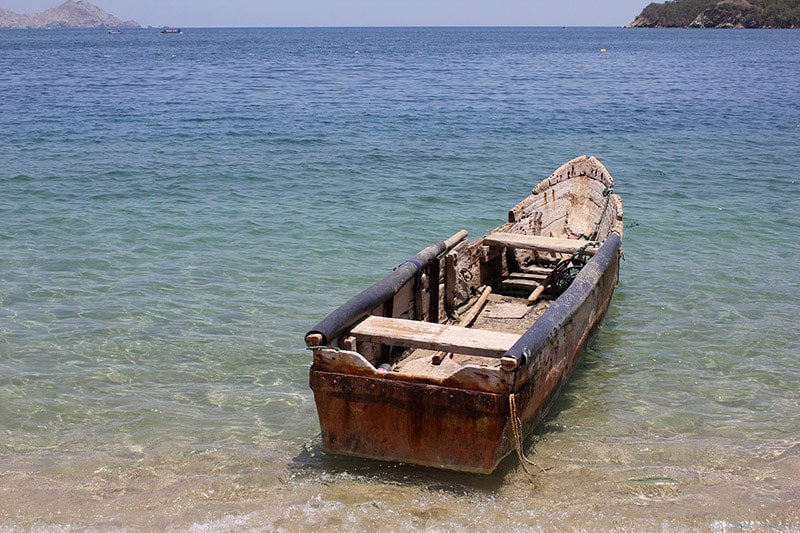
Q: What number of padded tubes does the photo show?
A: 2